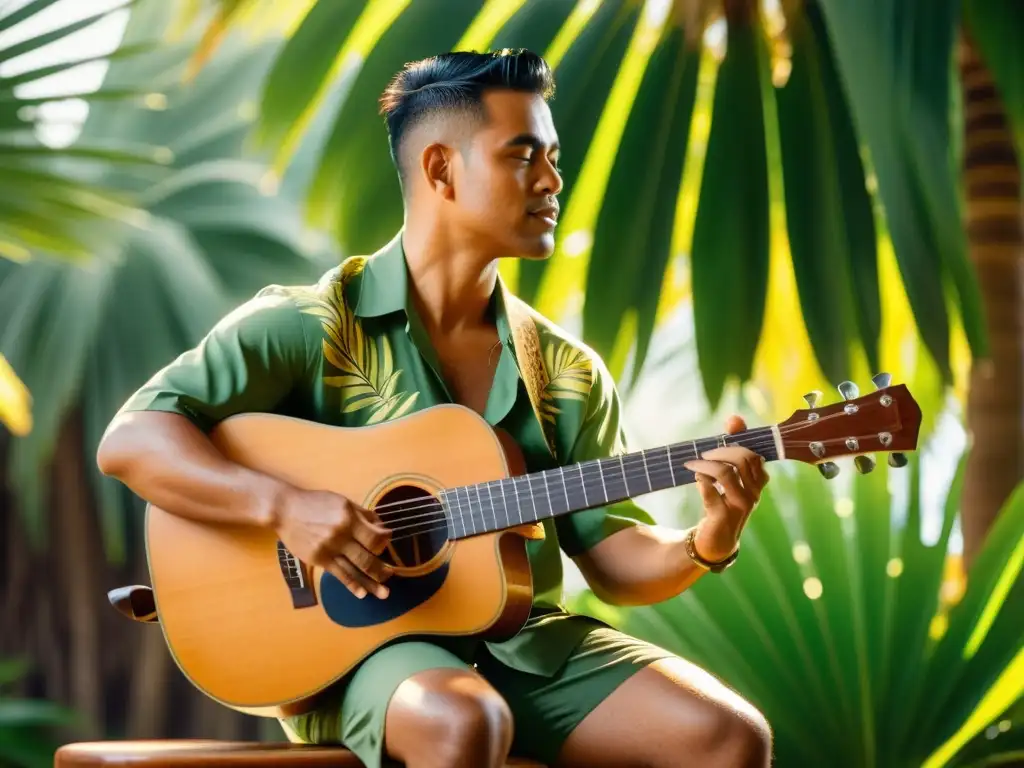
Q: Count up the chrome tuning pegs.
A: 6